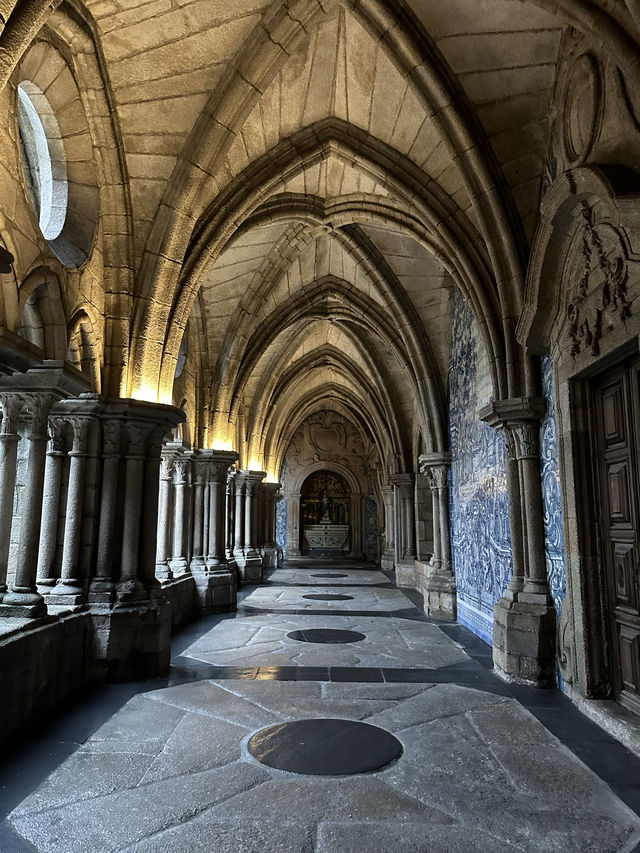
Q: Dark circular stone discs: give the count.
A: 4